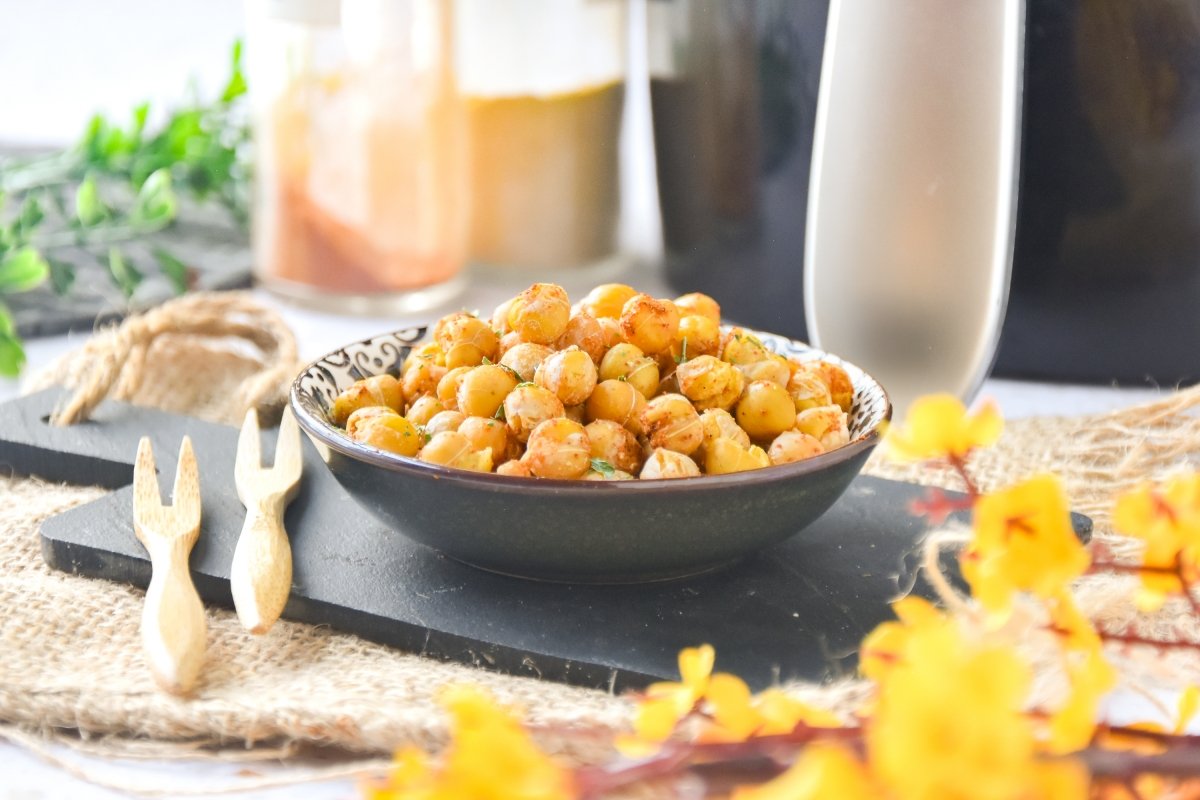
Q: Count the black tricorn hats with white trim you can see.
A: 0